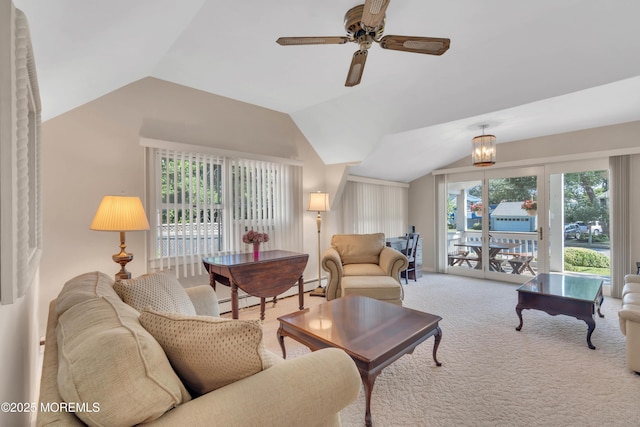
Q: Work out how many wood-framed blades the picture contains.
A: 4